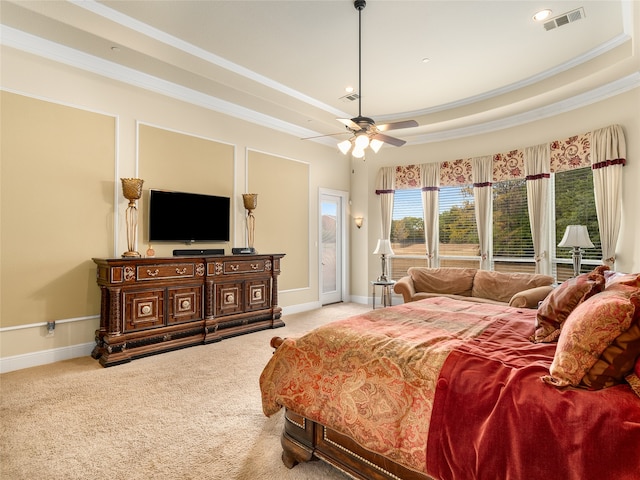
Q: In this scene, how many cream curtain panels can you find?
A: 5